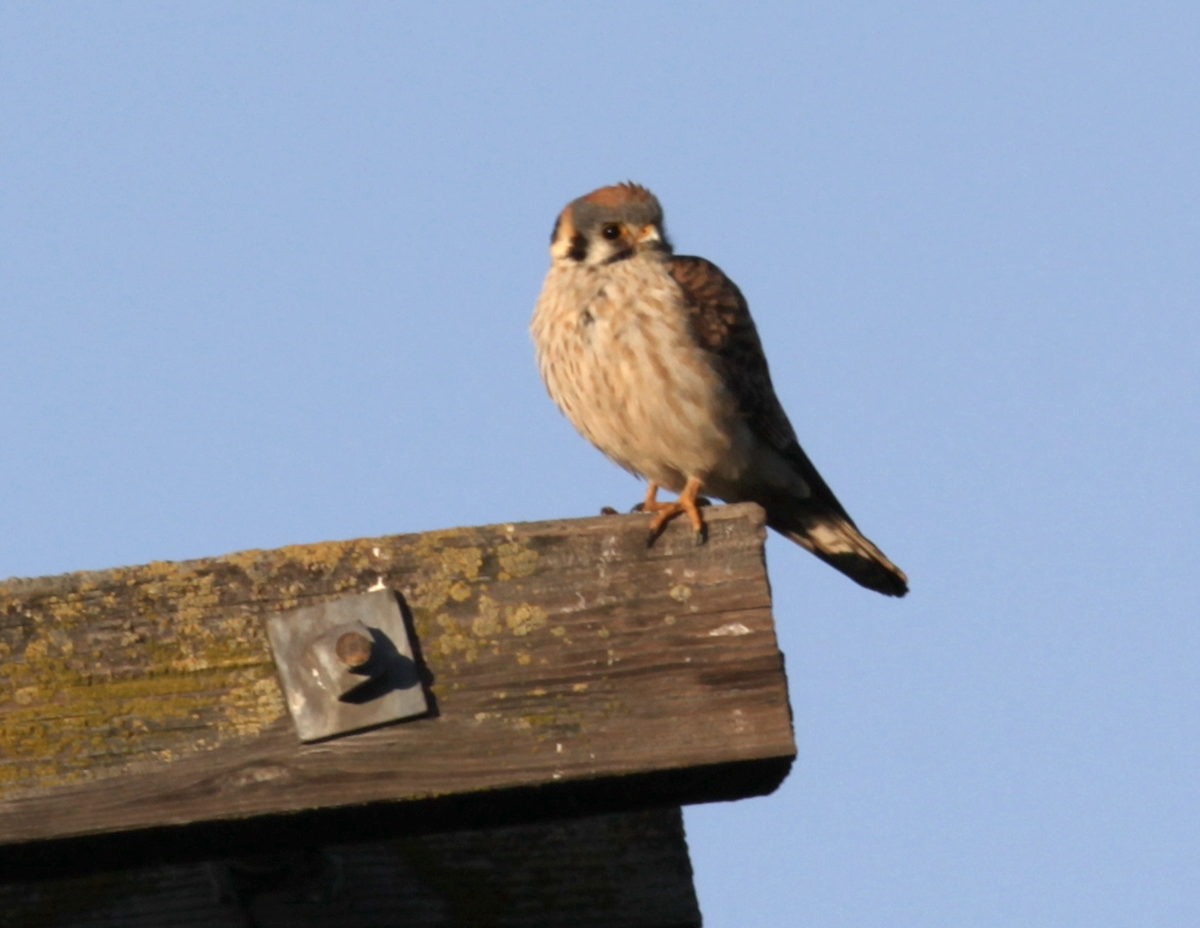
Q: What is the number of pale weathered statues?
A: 0